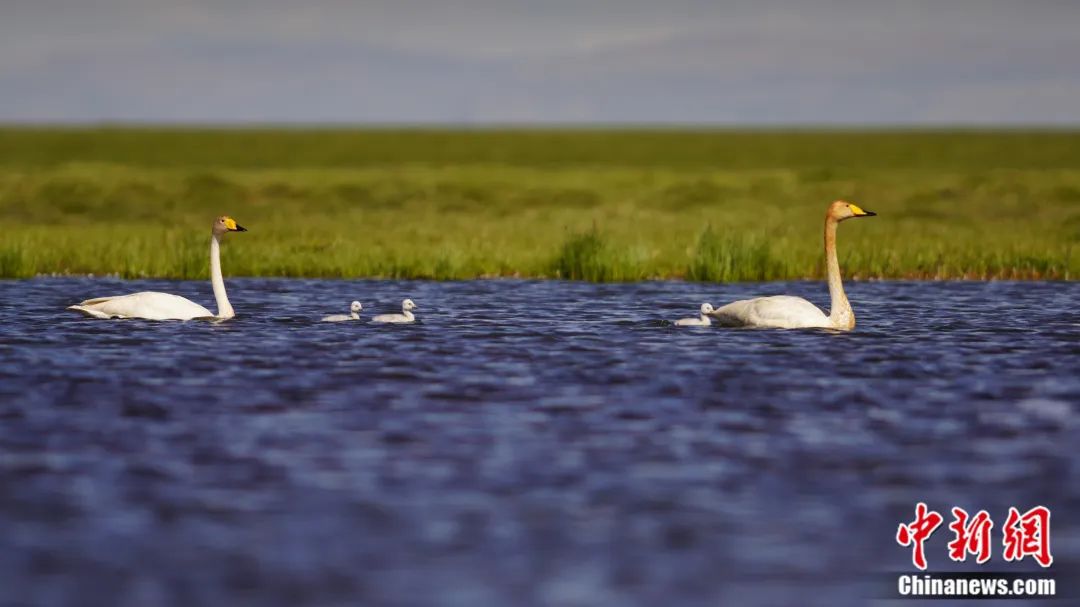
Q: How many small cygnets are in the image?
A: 3